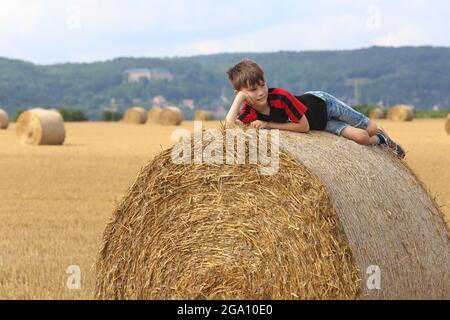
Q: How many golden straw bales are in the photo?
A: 10